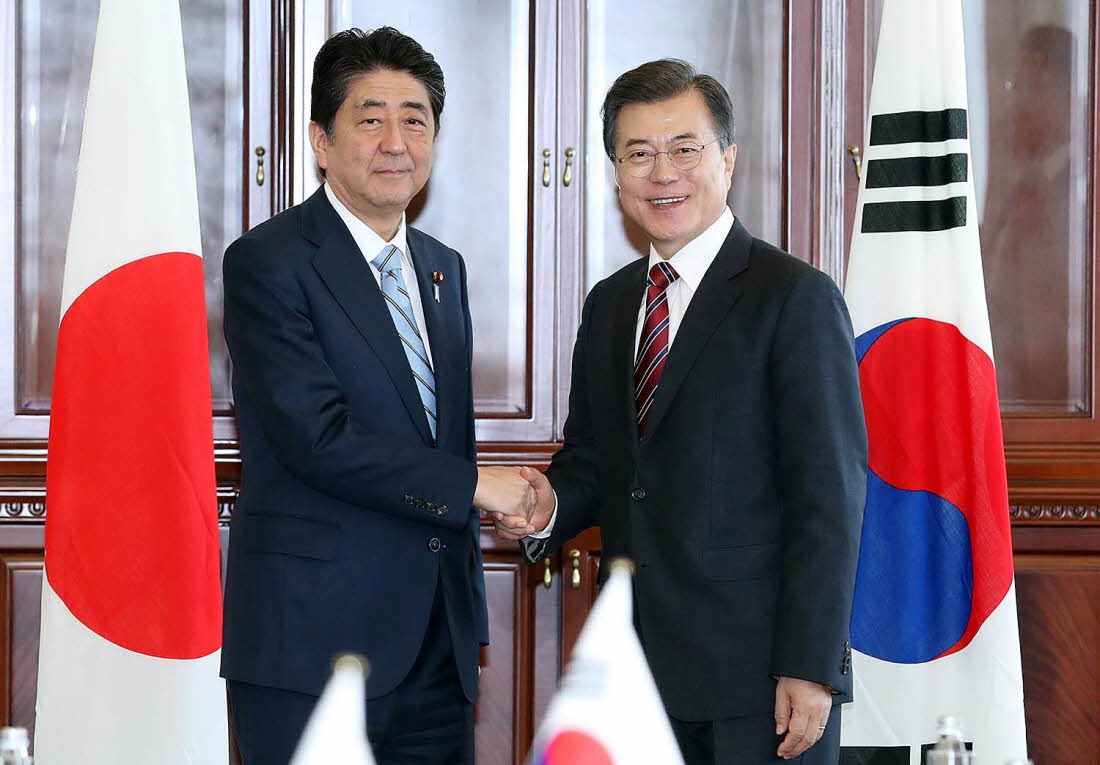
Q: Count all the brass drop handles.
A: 6